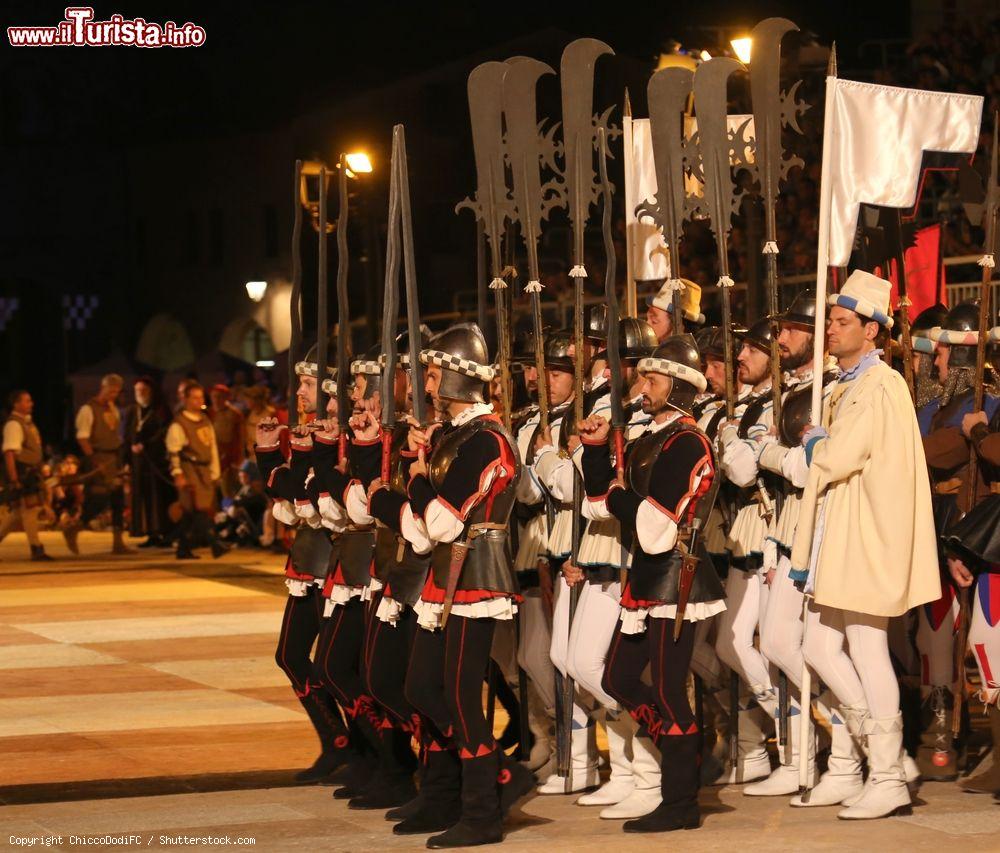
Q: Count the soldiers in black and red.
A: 6